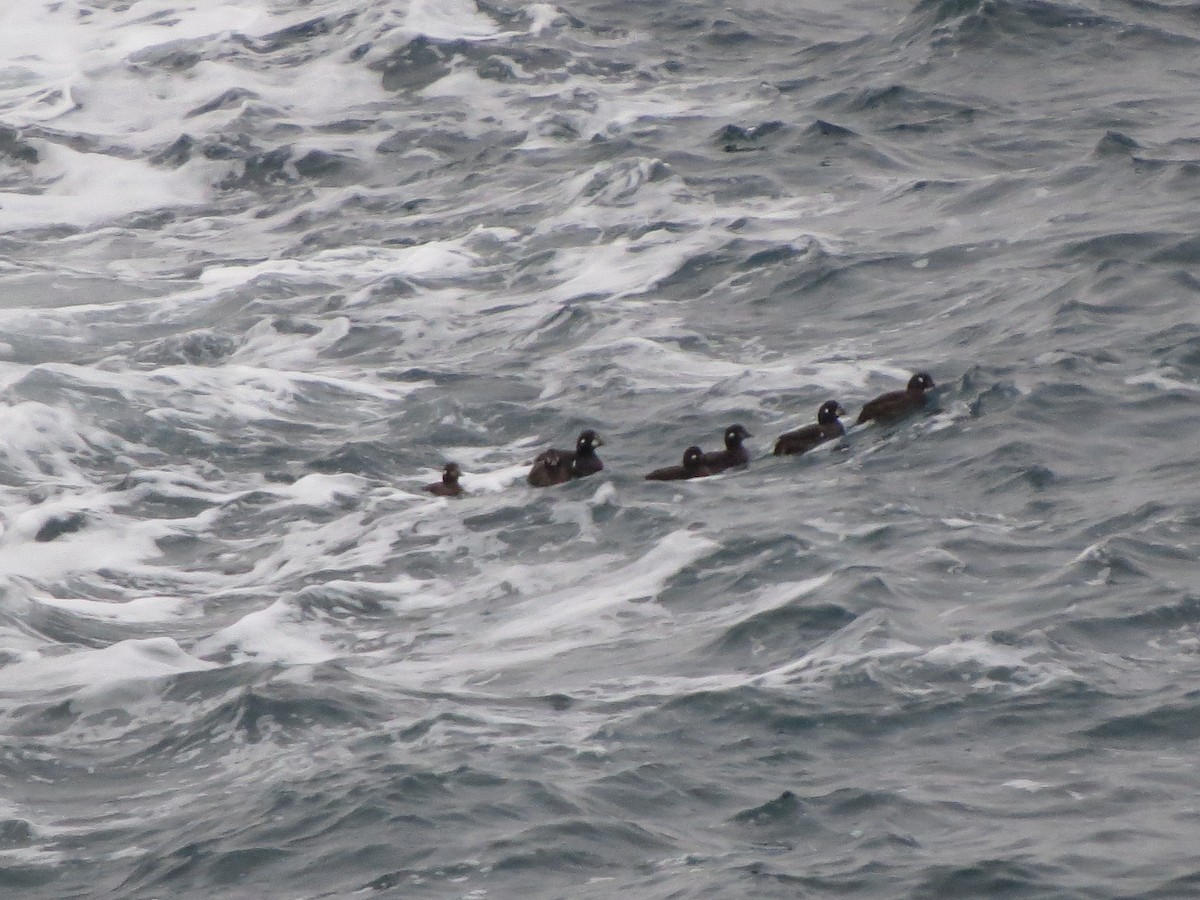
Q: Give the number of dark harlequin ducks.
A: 7